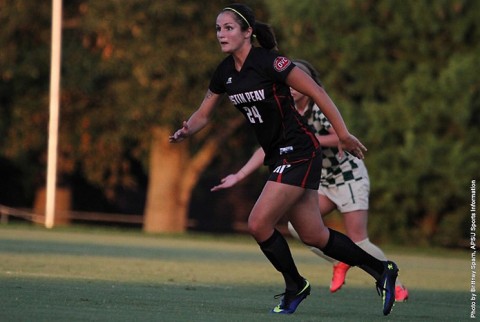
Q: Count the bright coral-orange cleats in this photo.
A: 2